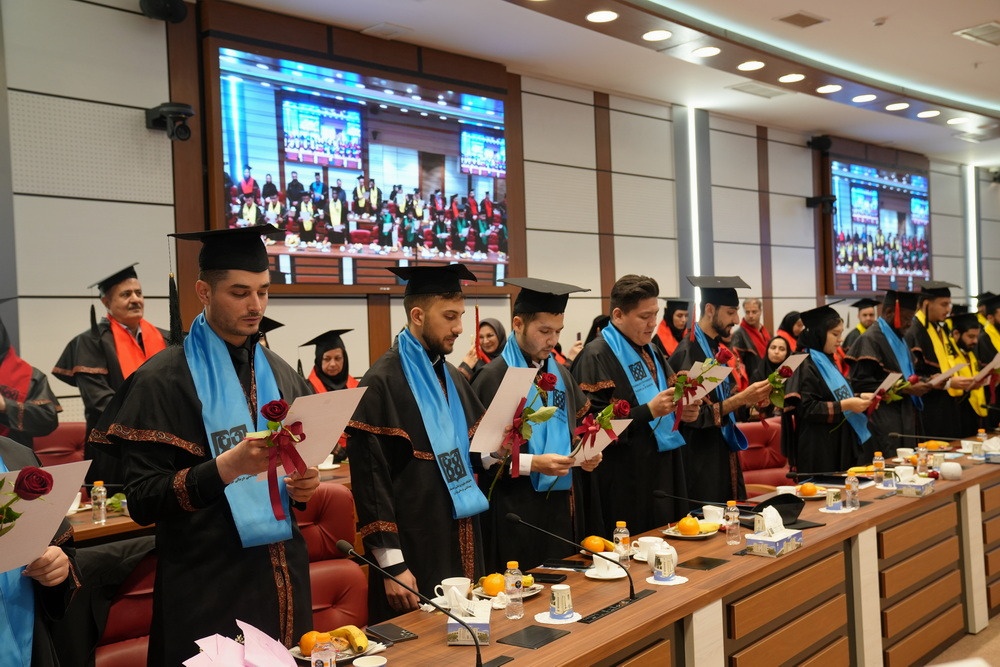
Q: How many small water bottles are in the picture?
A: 9